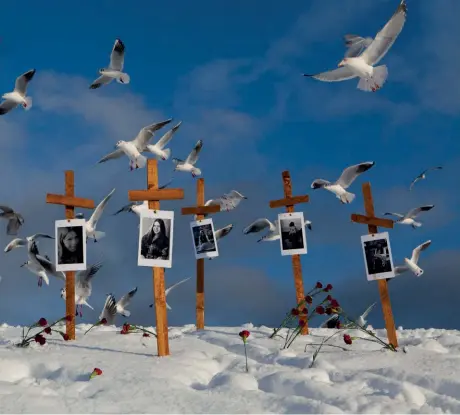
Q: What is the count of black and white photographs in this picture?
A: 5